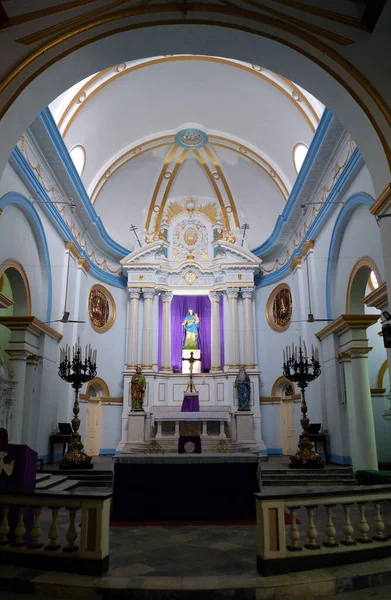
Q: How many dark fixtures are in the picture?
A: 2